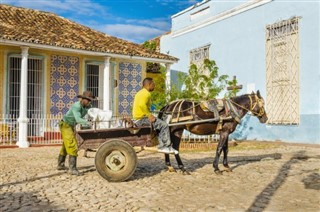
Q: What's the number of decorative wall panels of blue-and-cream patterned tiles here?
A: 2